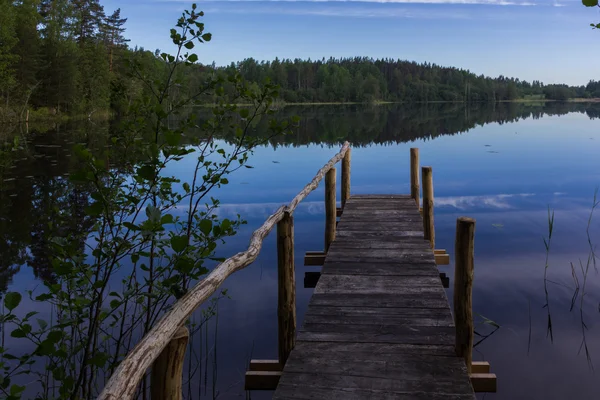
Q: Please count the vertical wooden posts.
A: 7